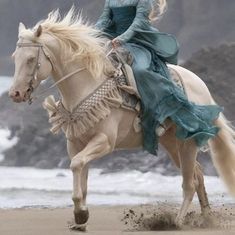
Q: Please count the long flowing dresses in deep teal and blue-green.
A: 1